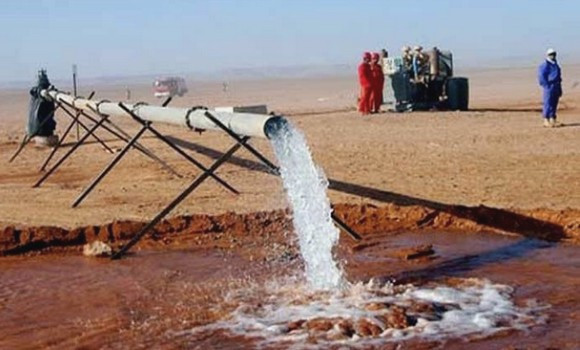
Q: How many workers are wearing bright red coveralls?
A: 2